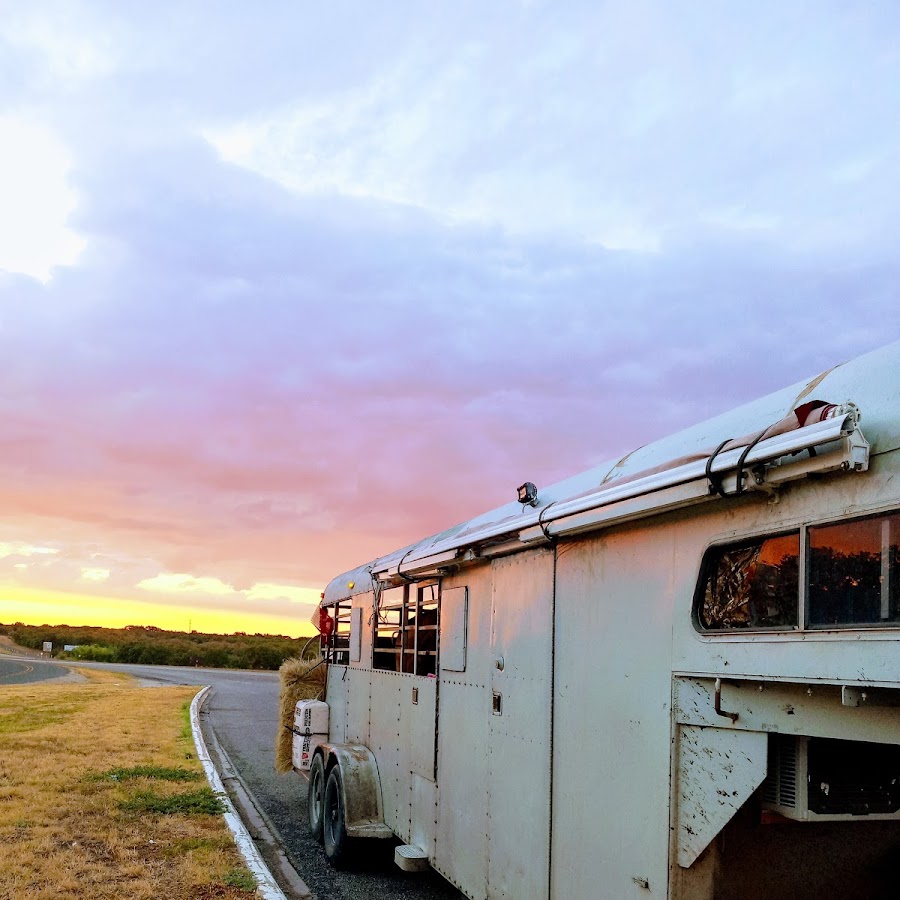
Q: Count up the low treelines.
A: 1